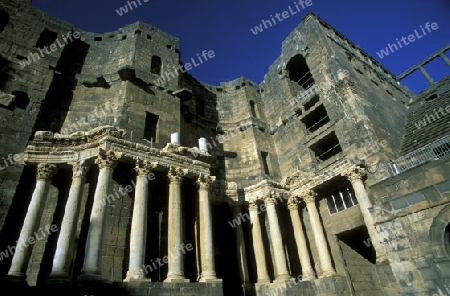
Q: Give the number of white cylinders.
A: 2